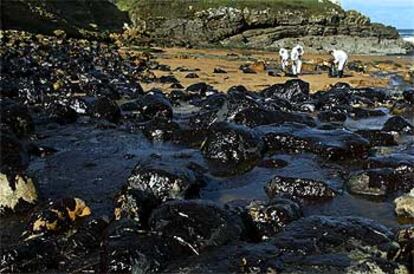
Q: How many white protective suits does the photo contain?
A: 3